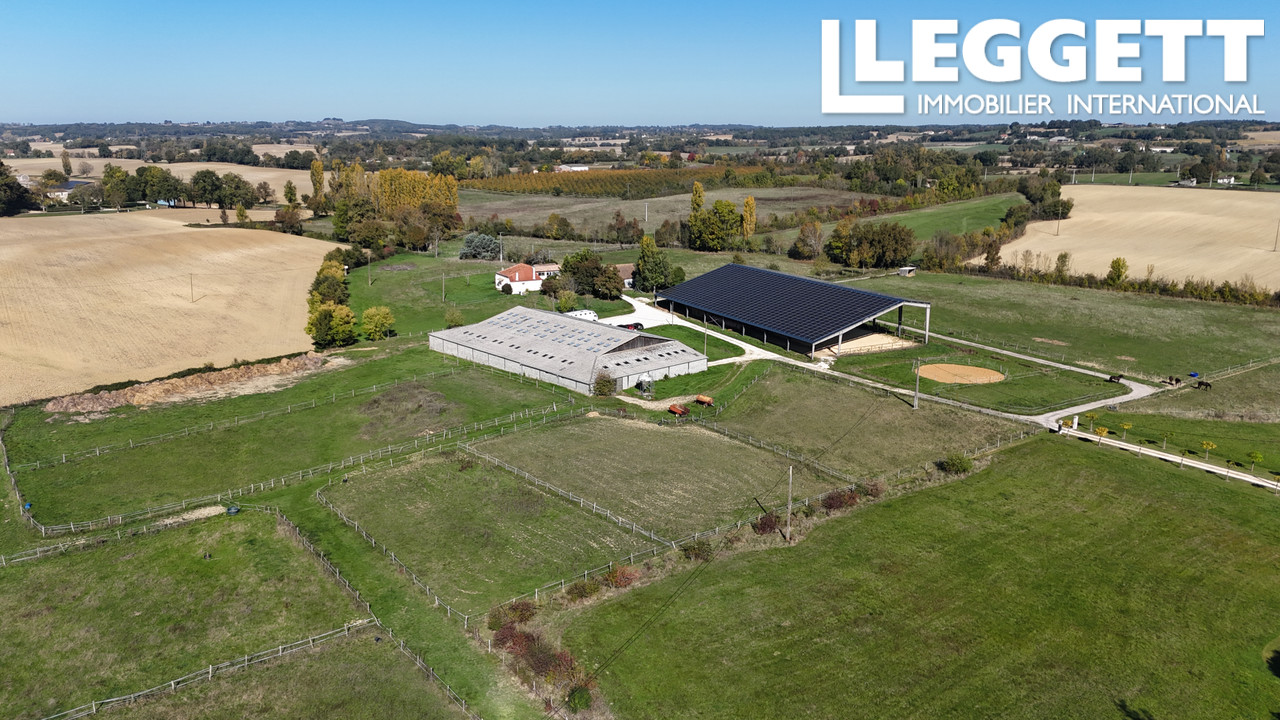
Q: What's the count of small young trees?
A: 11